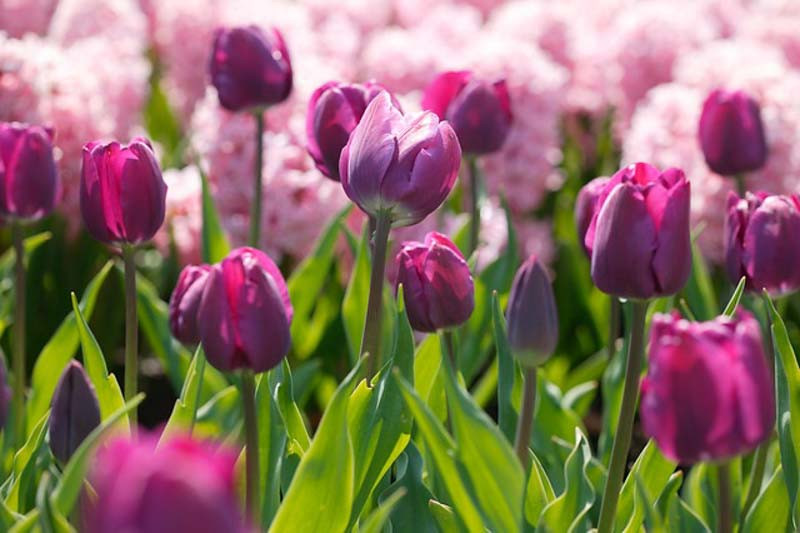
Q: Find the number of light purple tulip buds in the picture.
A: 1